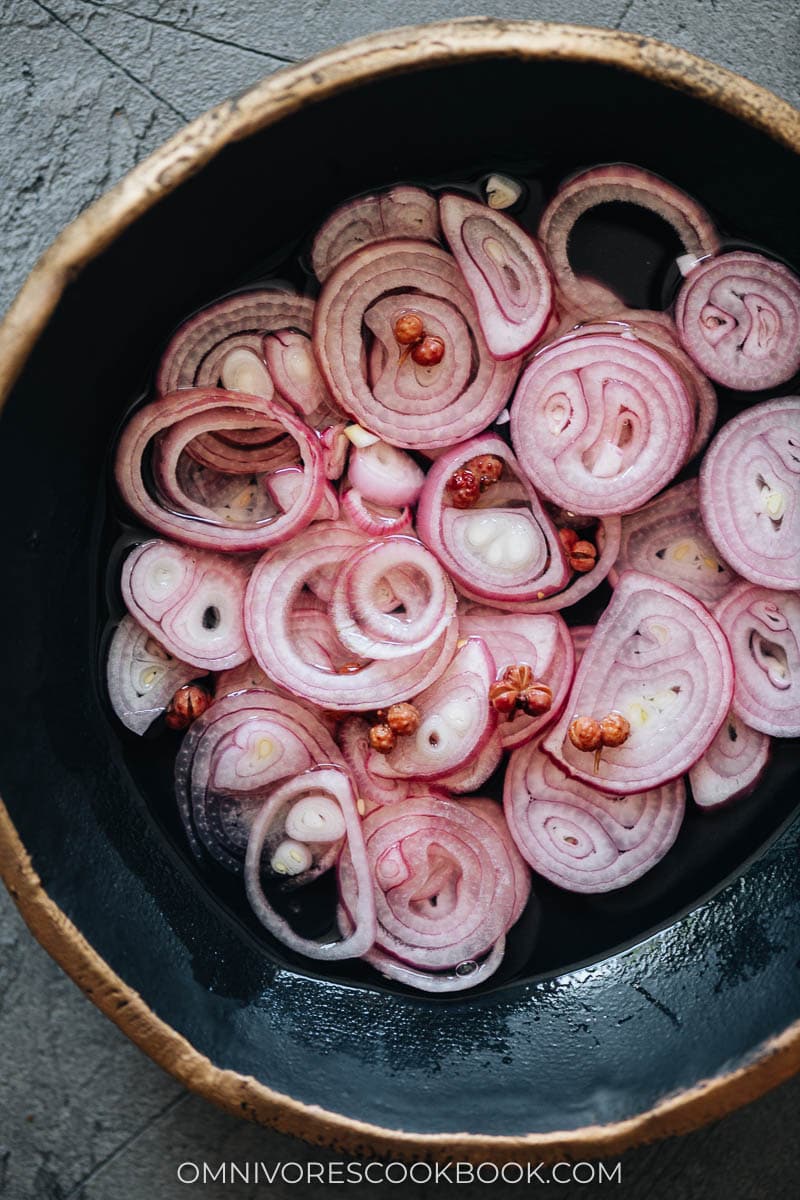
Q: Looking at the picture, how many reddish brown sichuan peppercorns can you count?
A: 15